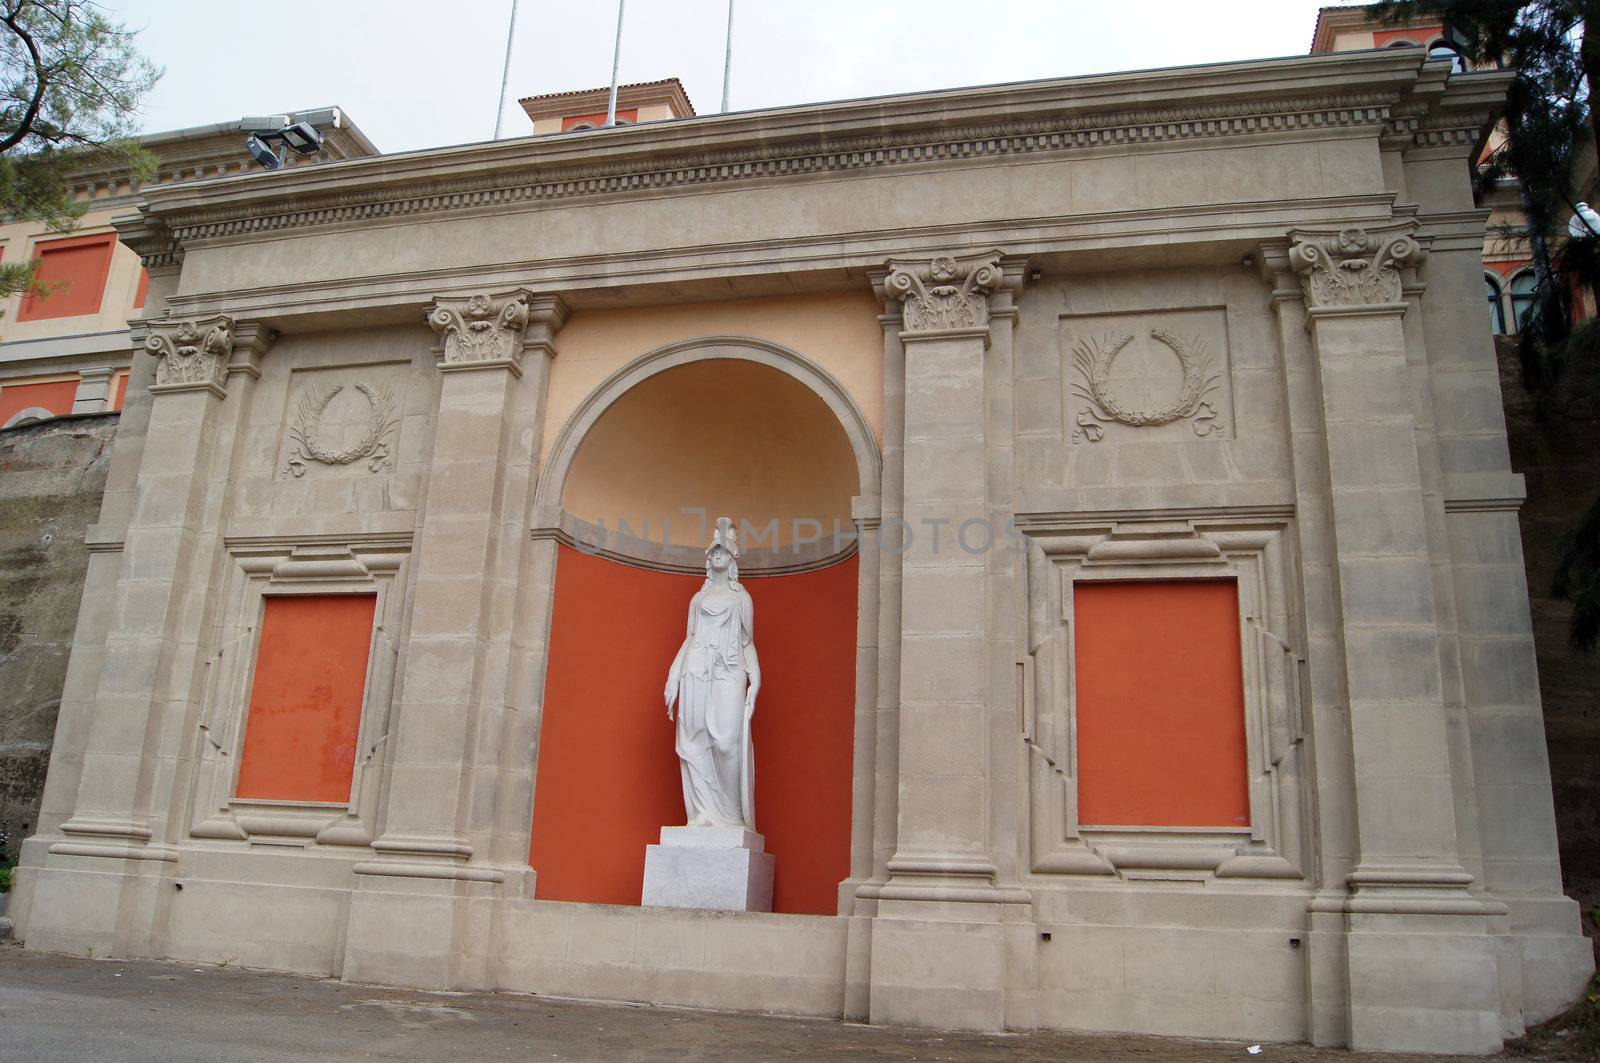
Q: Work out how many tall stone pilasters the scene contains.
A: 4